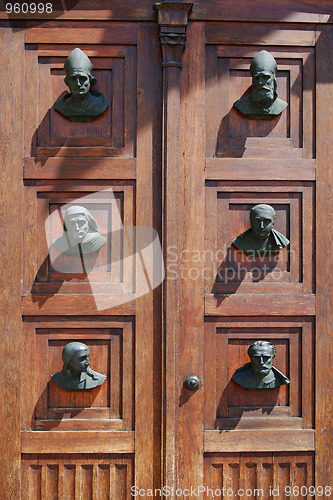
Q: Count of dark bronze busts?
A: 6